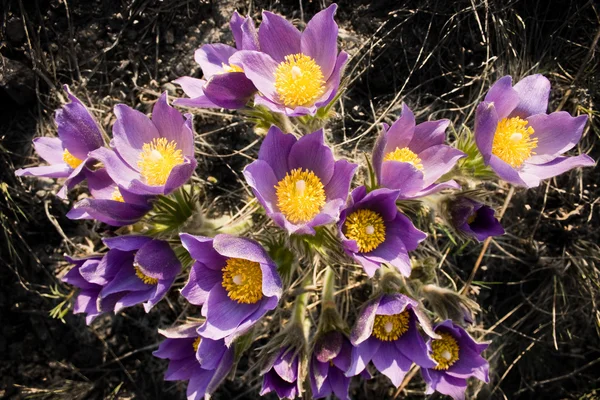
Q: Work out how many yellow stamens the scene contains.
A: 14